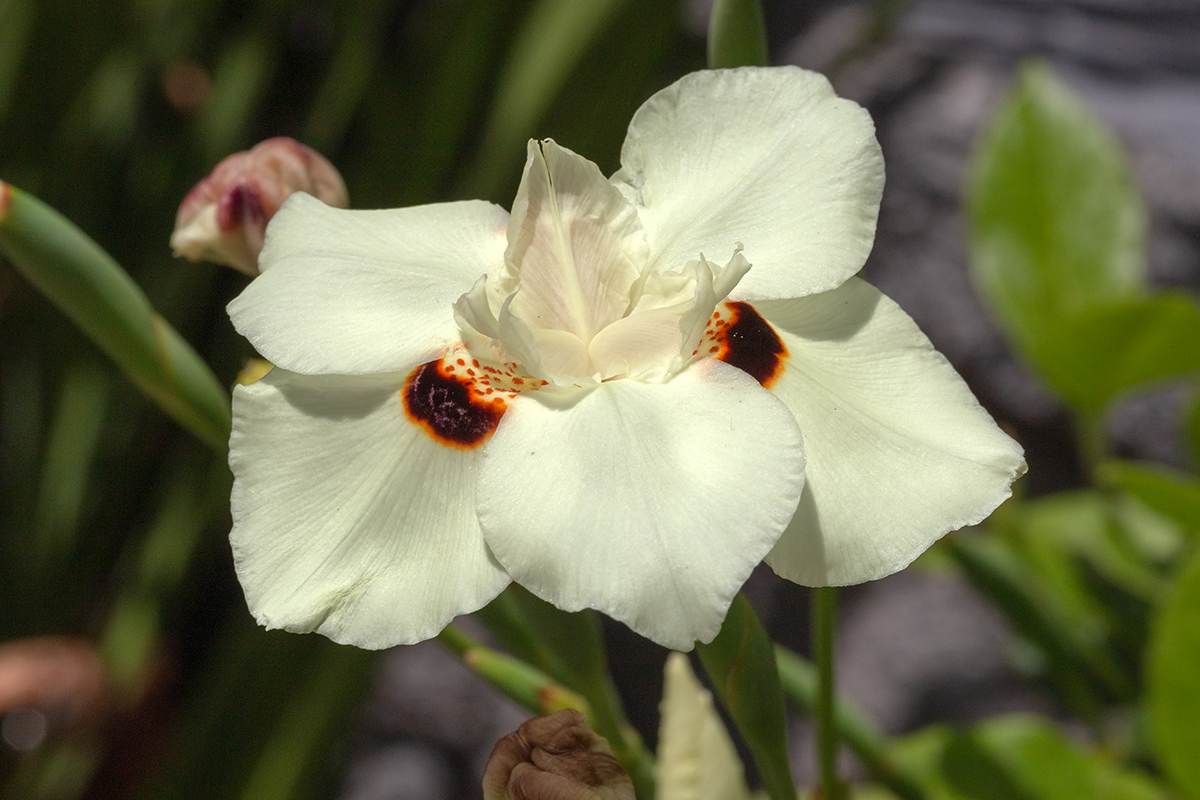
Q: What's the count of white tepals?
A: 5